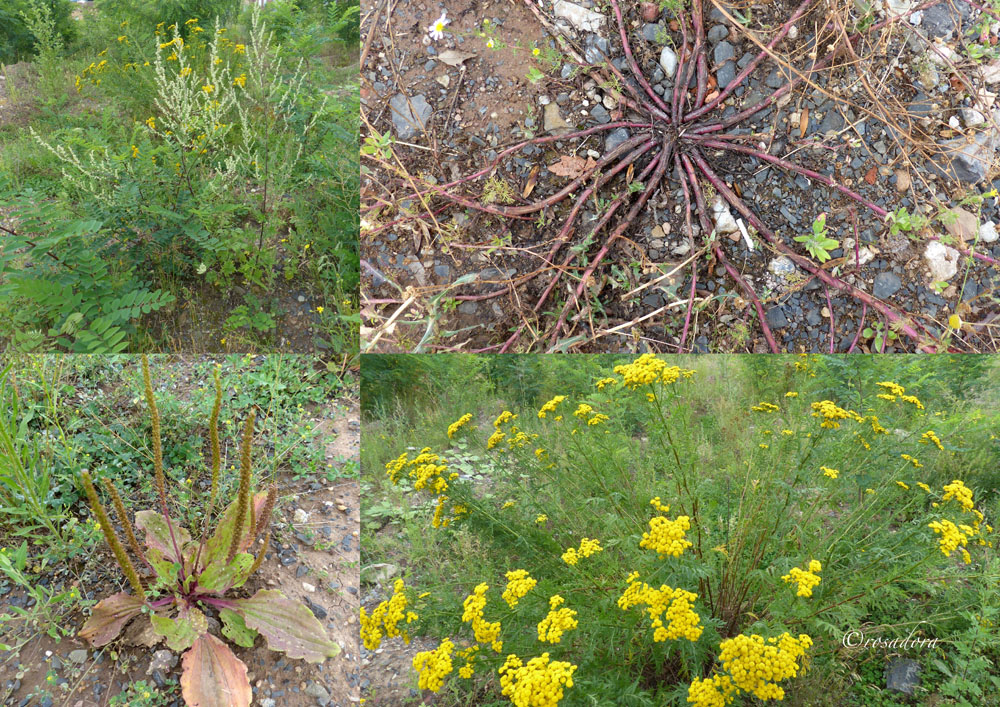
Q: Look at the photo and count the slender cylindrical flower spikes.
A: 8